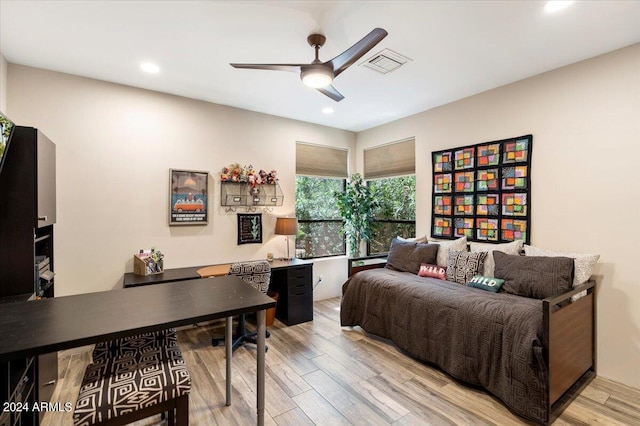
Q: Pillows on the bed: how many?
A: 9